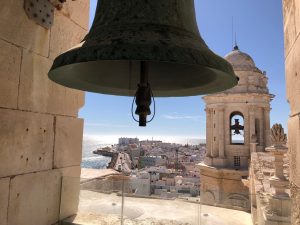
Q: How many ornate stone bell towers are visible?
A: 1